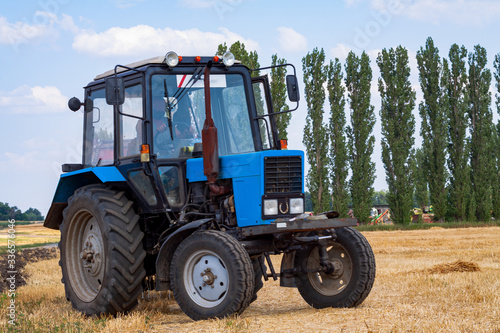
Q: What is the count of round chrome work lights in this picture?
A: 2